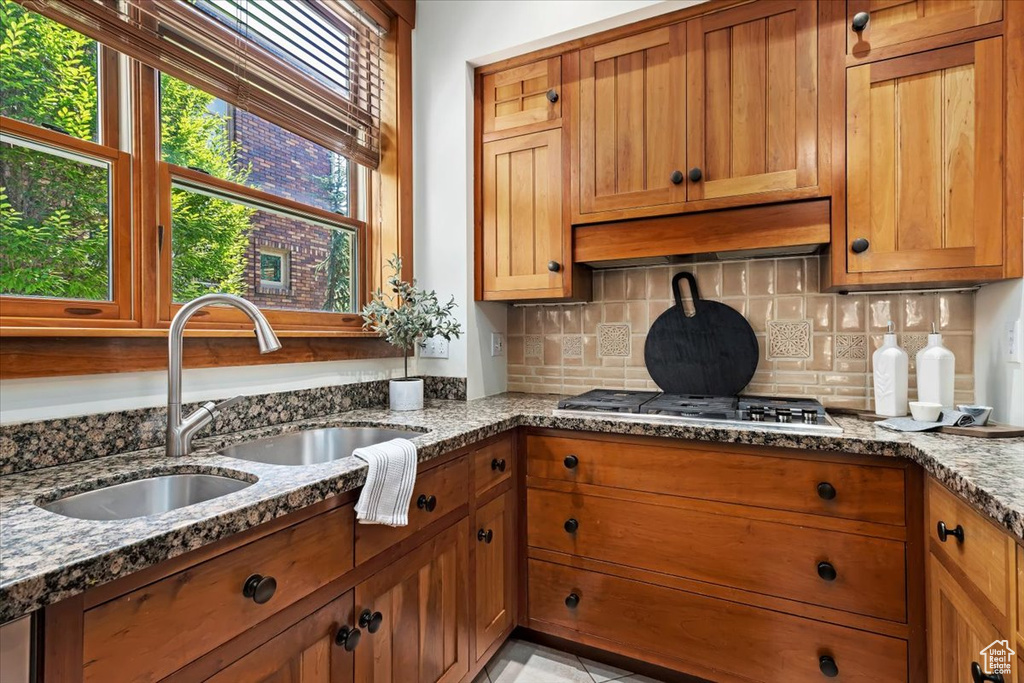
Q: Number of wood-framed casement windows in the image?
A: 2